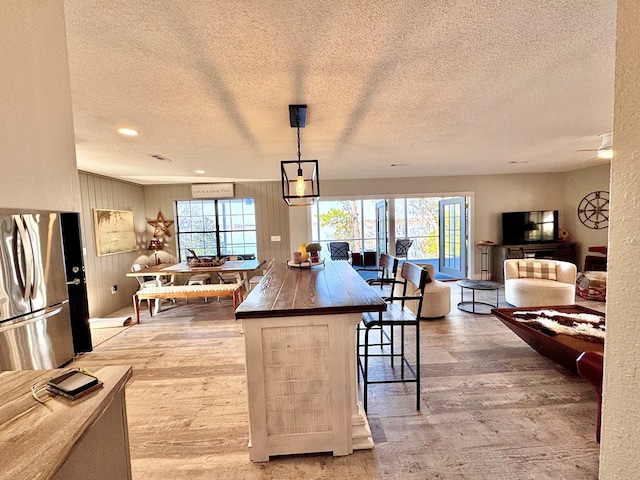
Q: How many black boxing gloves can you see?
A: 0